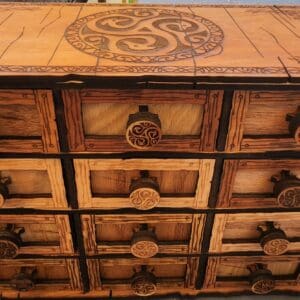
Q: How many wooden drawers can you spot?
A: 12